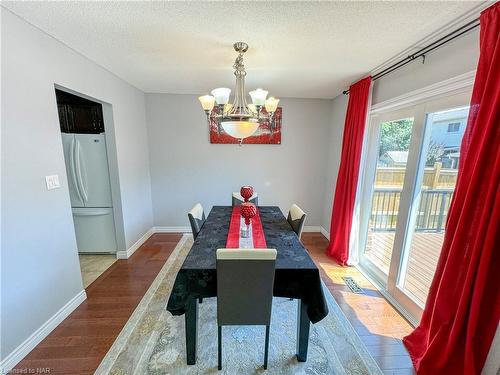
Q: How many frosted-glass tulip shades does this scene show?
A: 6